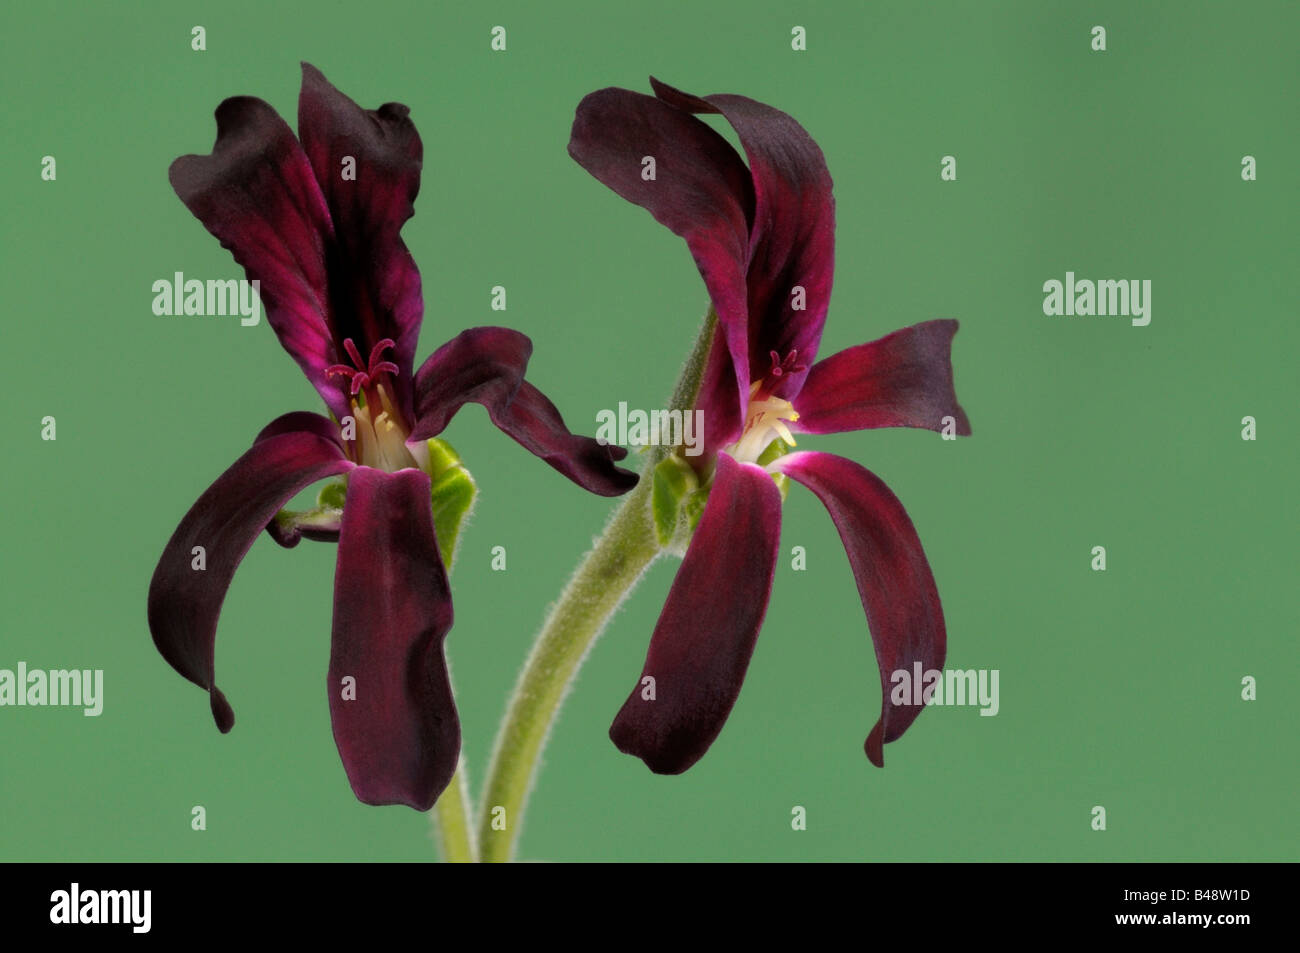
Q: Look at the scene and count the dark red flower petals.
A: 10